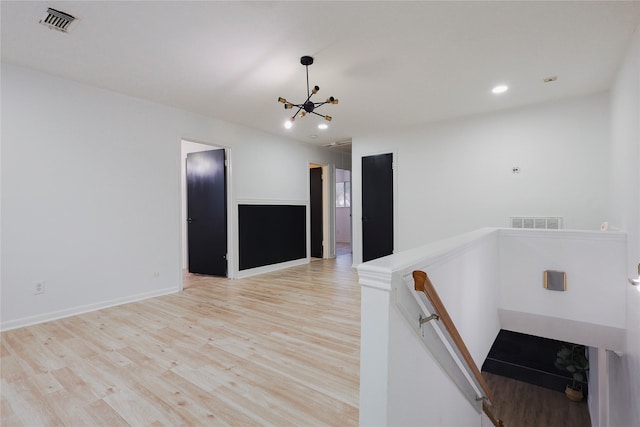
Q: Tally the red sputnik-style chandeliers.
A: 0